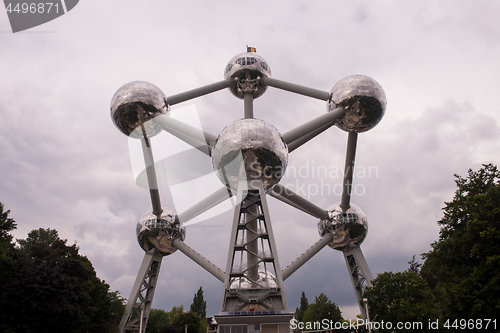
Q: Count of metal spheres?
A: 7